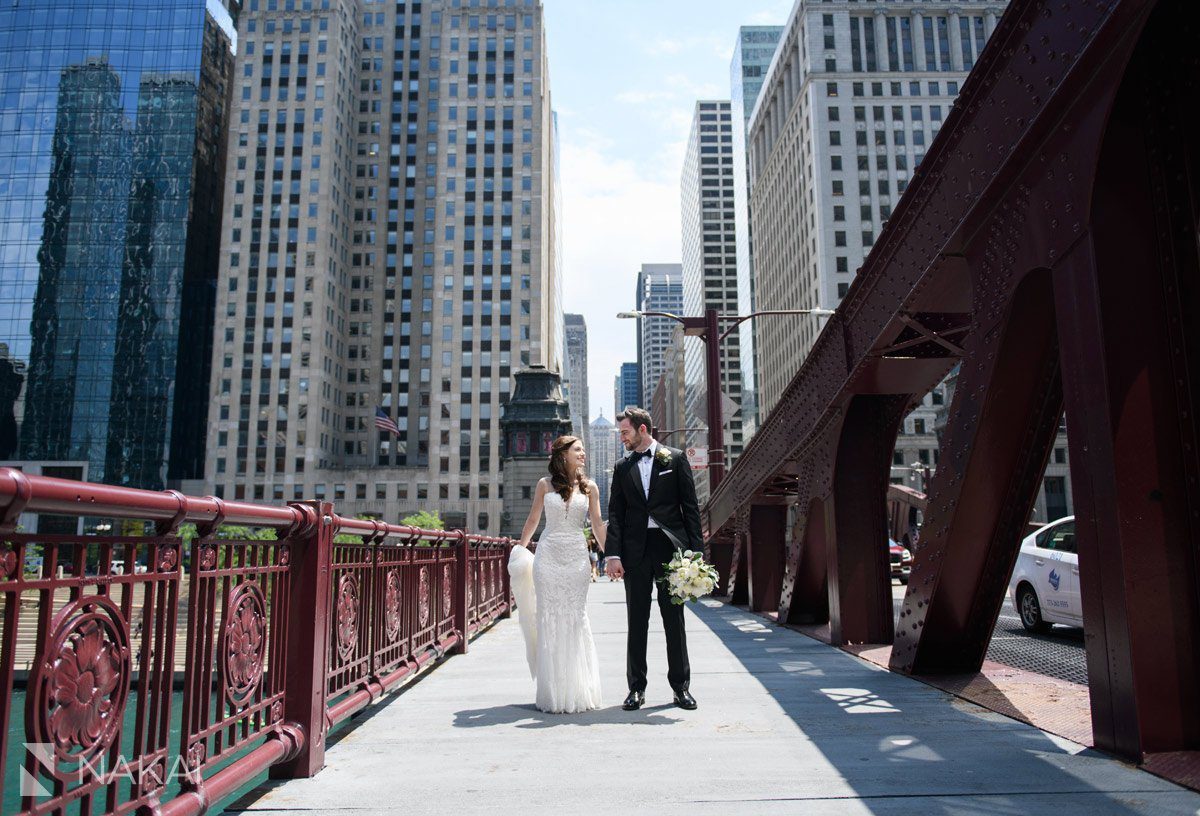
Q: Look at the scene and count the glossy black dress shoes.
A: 2